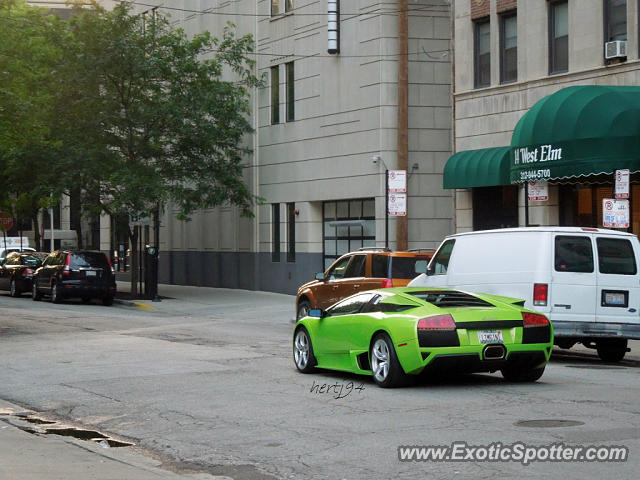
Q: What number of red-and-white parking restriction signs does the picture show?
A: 5